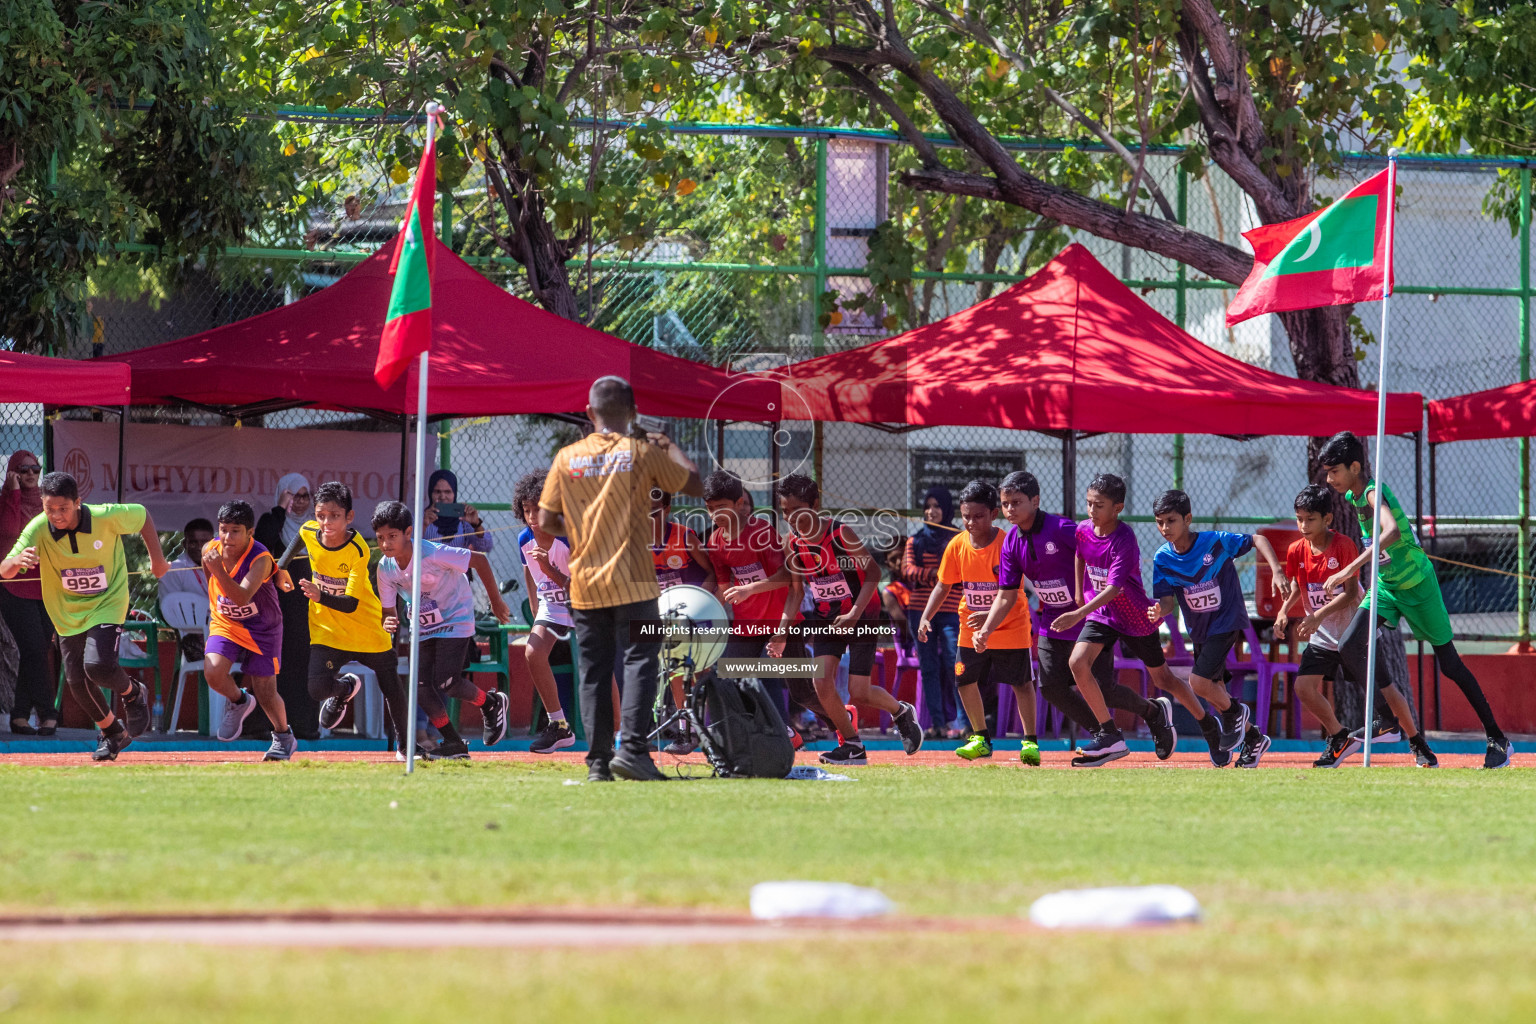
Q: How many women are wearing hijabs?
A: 4